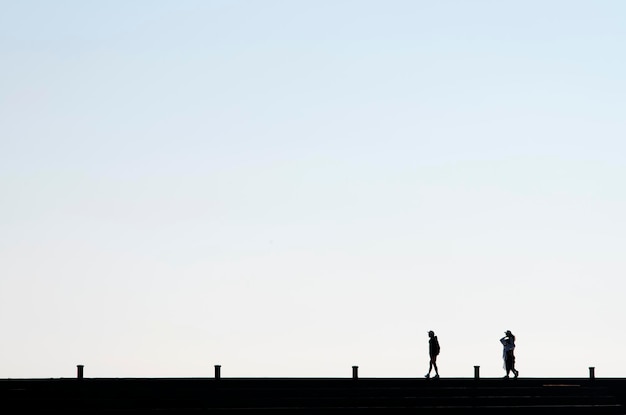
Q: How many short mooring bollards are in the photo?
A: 5